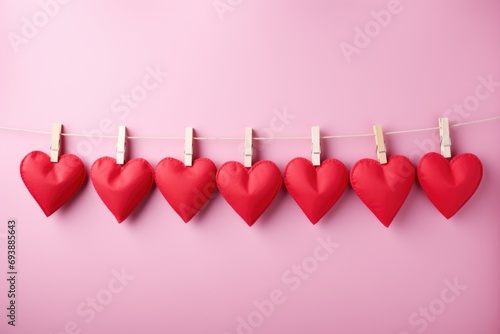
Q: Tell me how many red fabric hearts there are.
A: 7